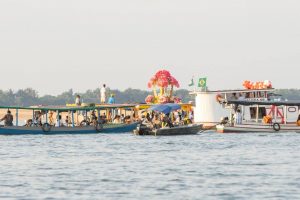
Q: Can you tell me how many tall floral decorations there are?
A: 1